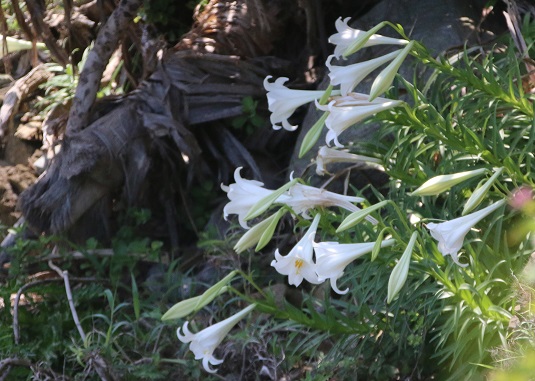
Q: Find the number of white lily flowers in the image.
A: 11